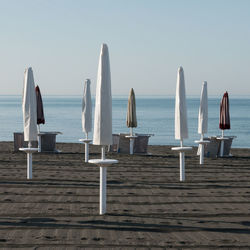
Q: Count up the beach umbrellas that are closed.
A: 8